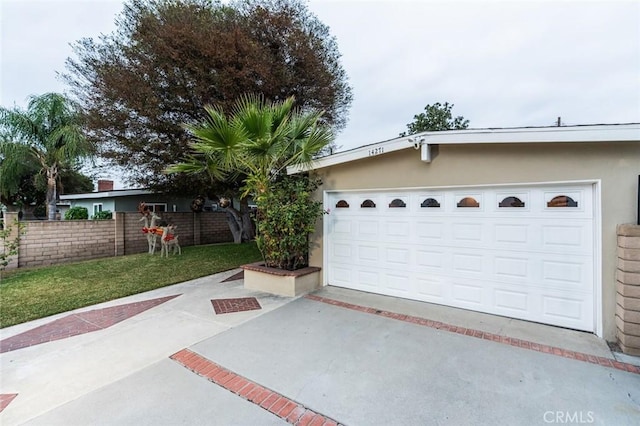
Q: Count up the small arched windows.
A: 7